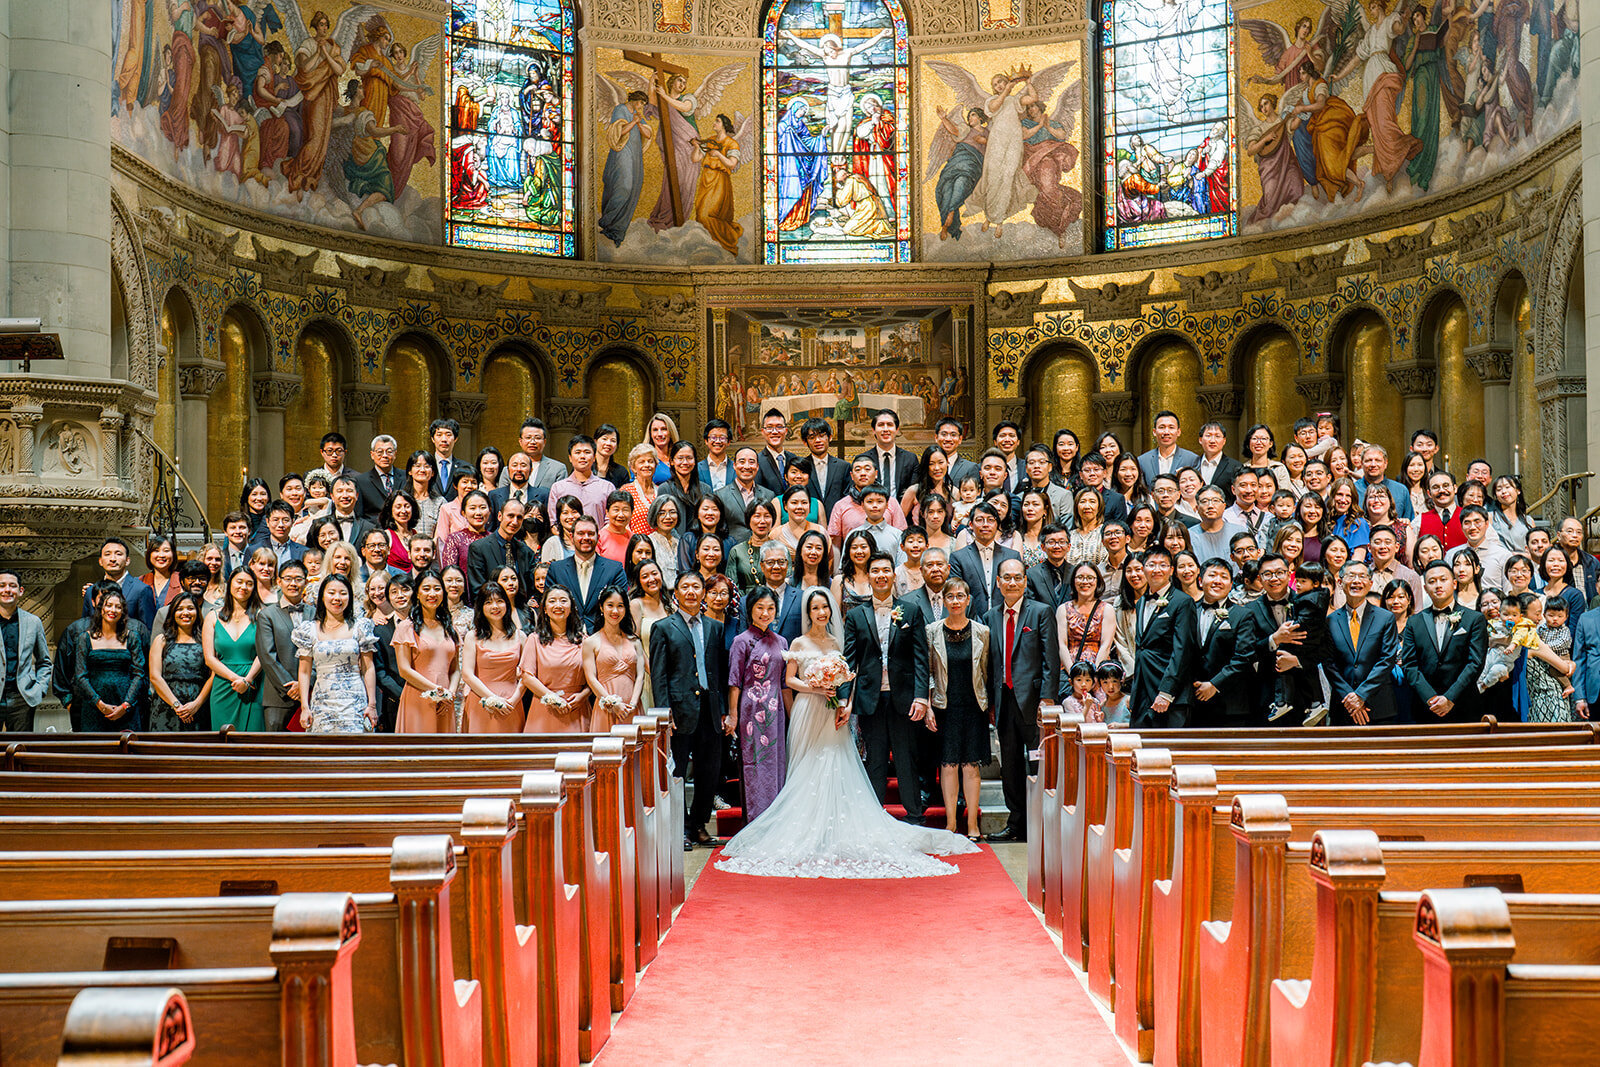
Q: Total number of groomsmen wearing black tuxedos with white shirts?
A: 4